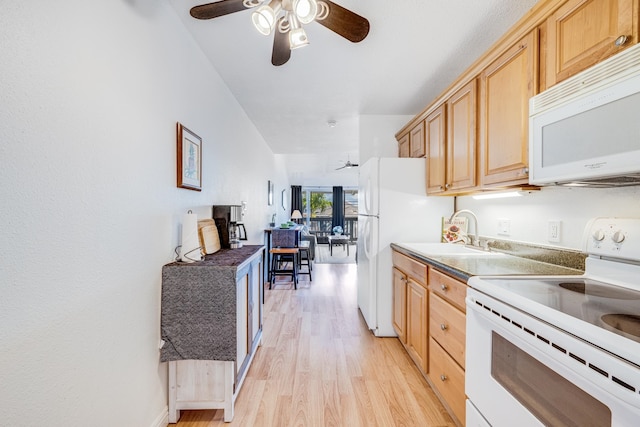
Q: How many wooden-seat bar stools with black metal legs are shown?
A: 2